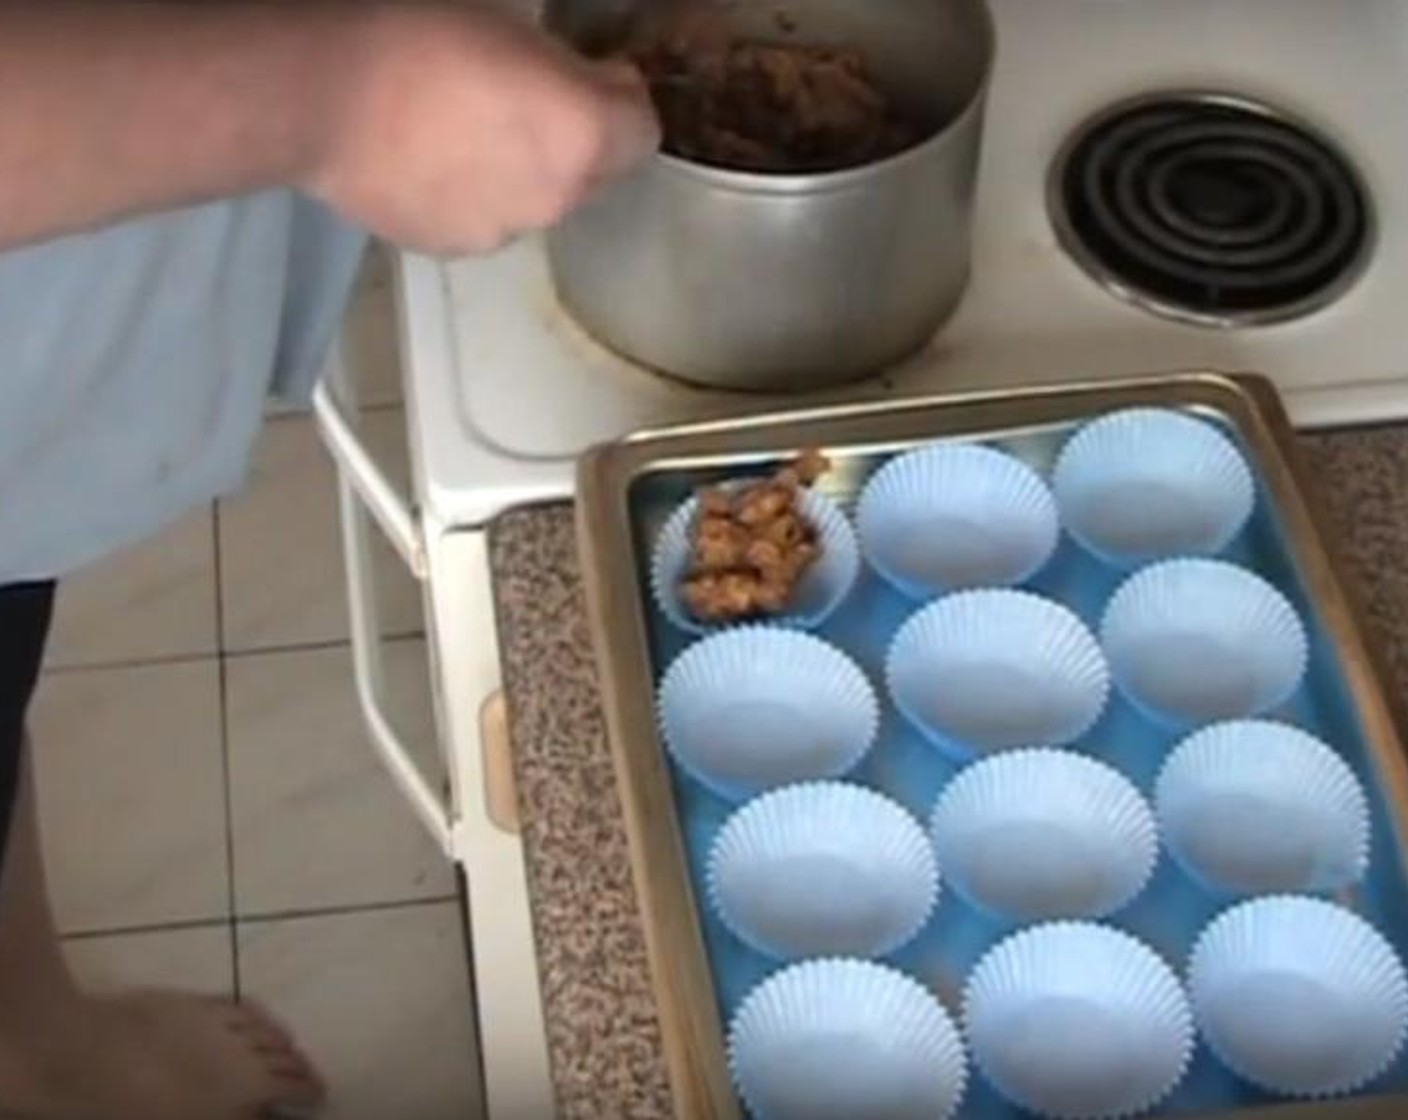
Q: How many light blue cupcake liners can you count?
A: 12